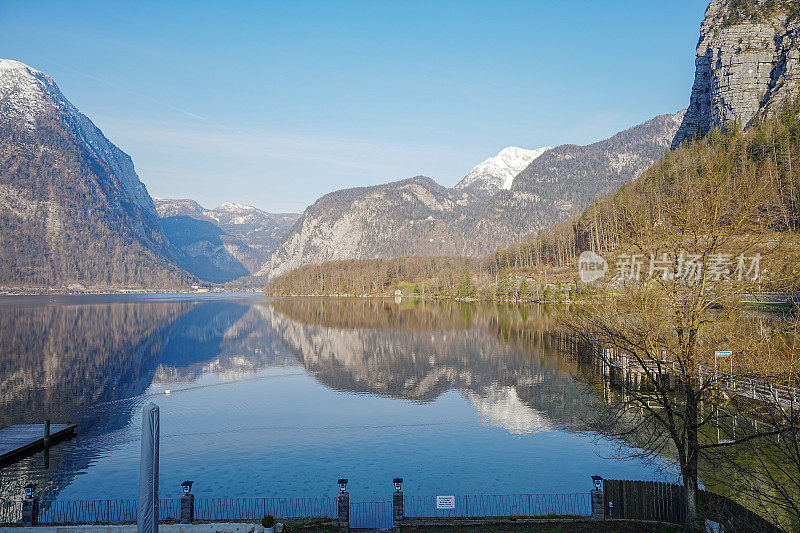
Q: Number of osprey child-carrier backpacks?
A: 0